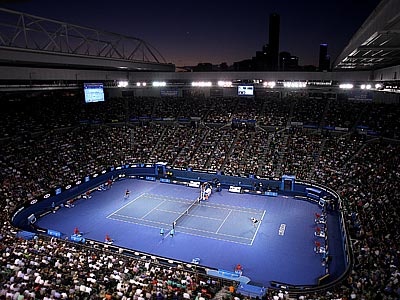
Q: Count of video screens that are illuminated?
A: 2